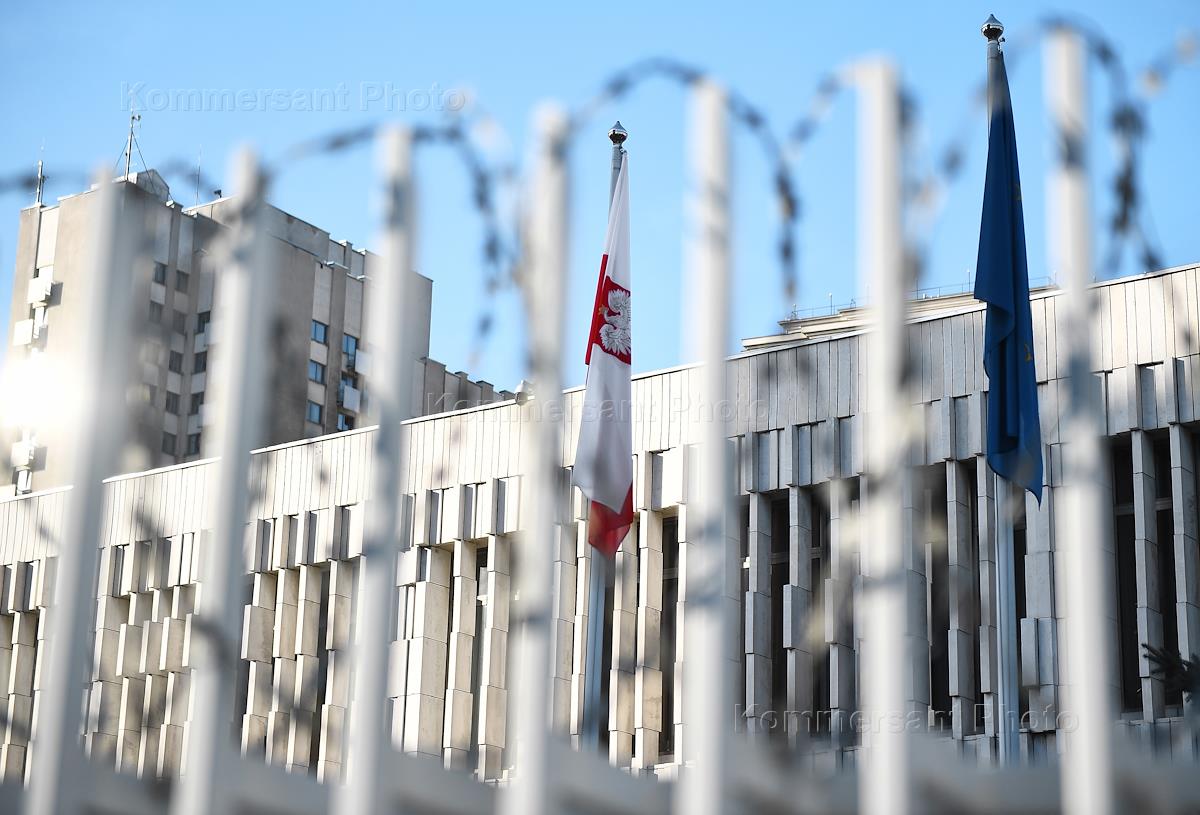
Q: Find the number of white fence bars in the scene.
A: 7